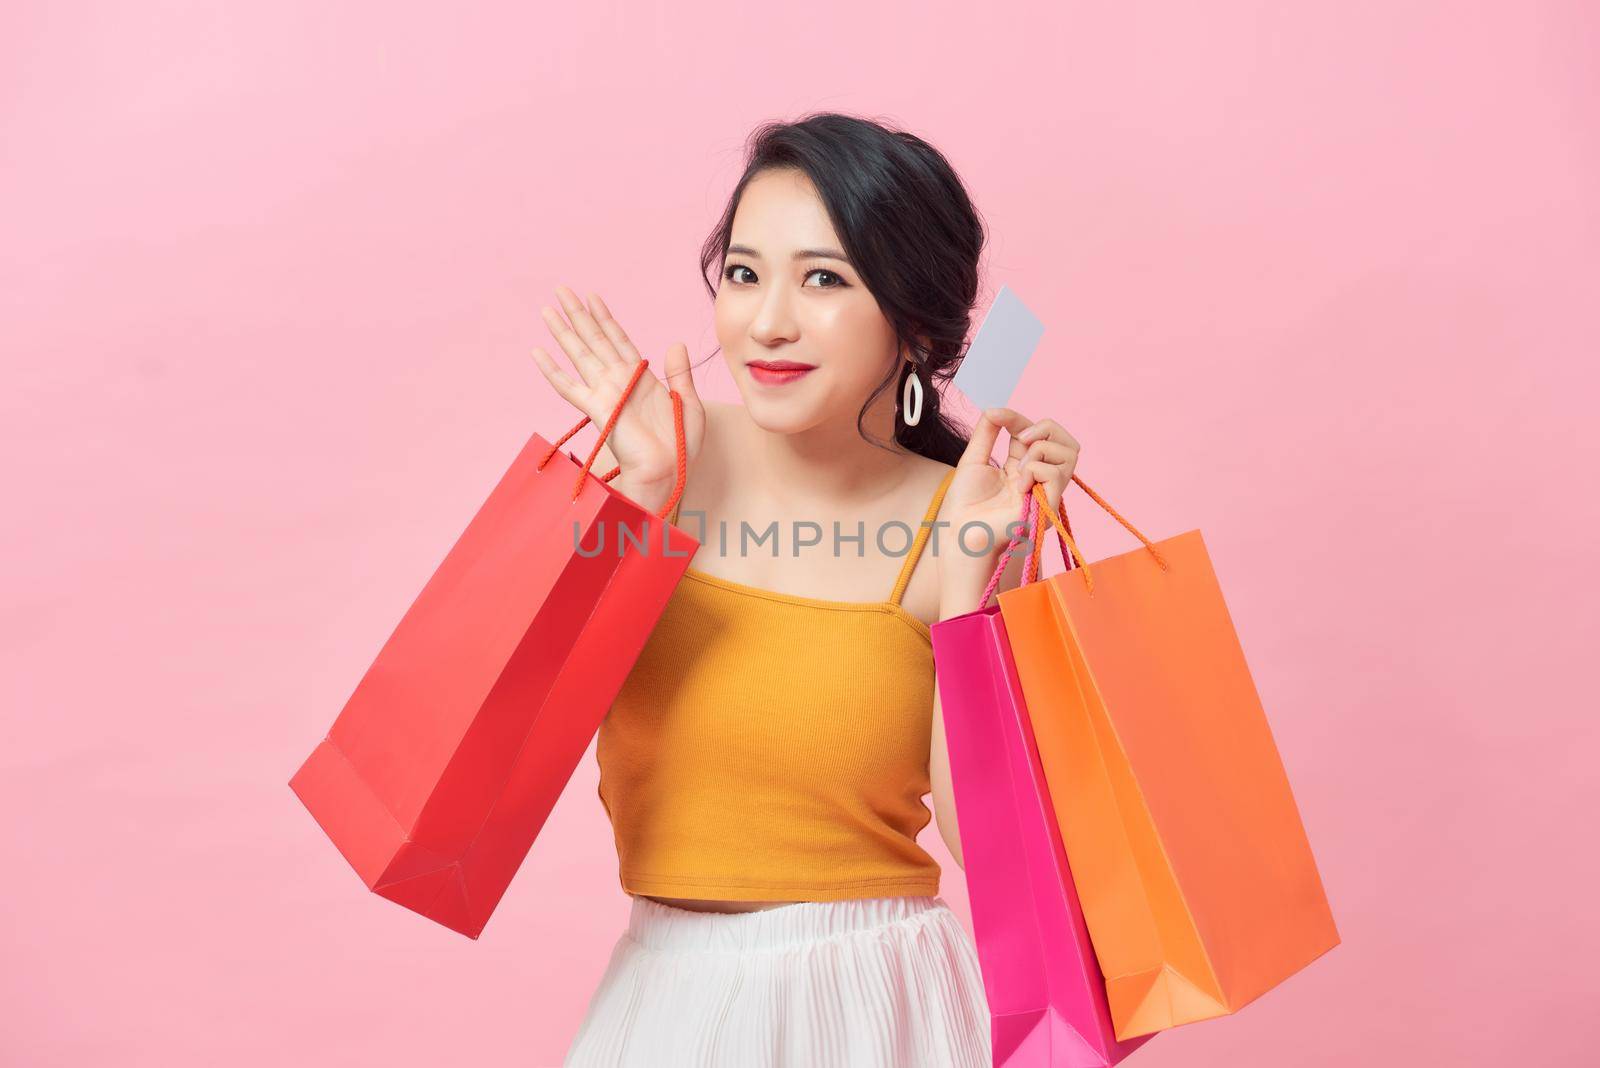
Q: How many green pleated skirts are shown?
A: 0